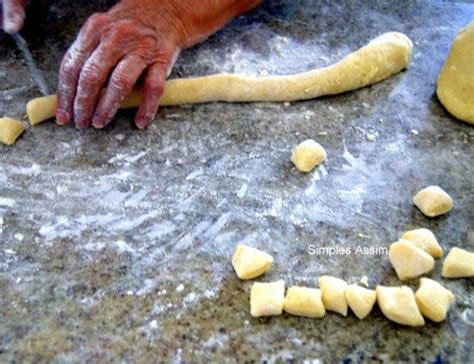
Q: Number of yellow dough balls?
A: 13